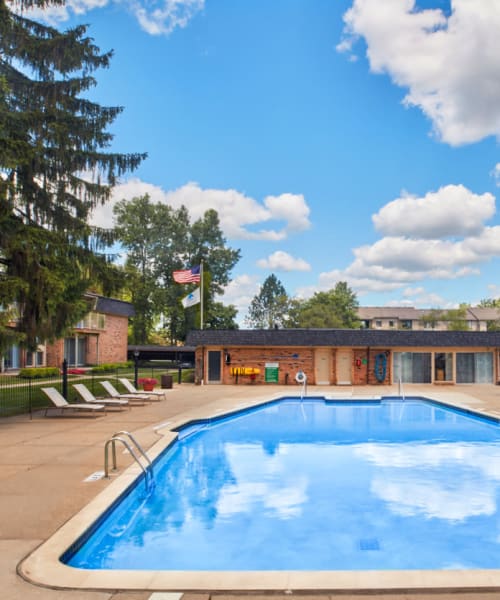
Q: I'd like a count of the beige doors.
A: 2